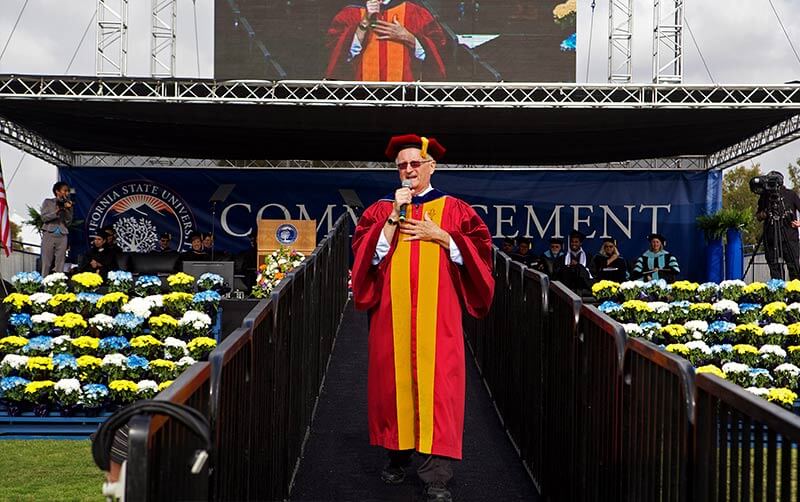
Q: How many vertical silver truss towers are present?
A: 4